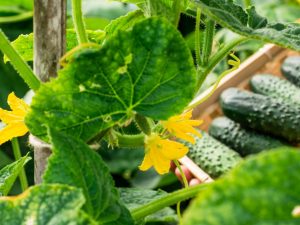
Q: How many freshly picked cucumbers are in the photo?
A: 5